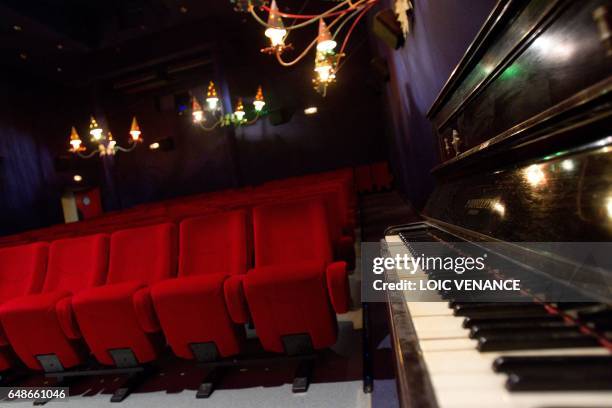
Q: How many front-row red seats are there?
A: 5